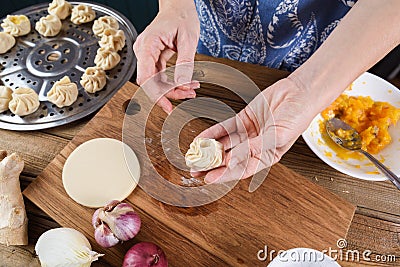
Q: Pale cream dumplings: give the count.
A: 13